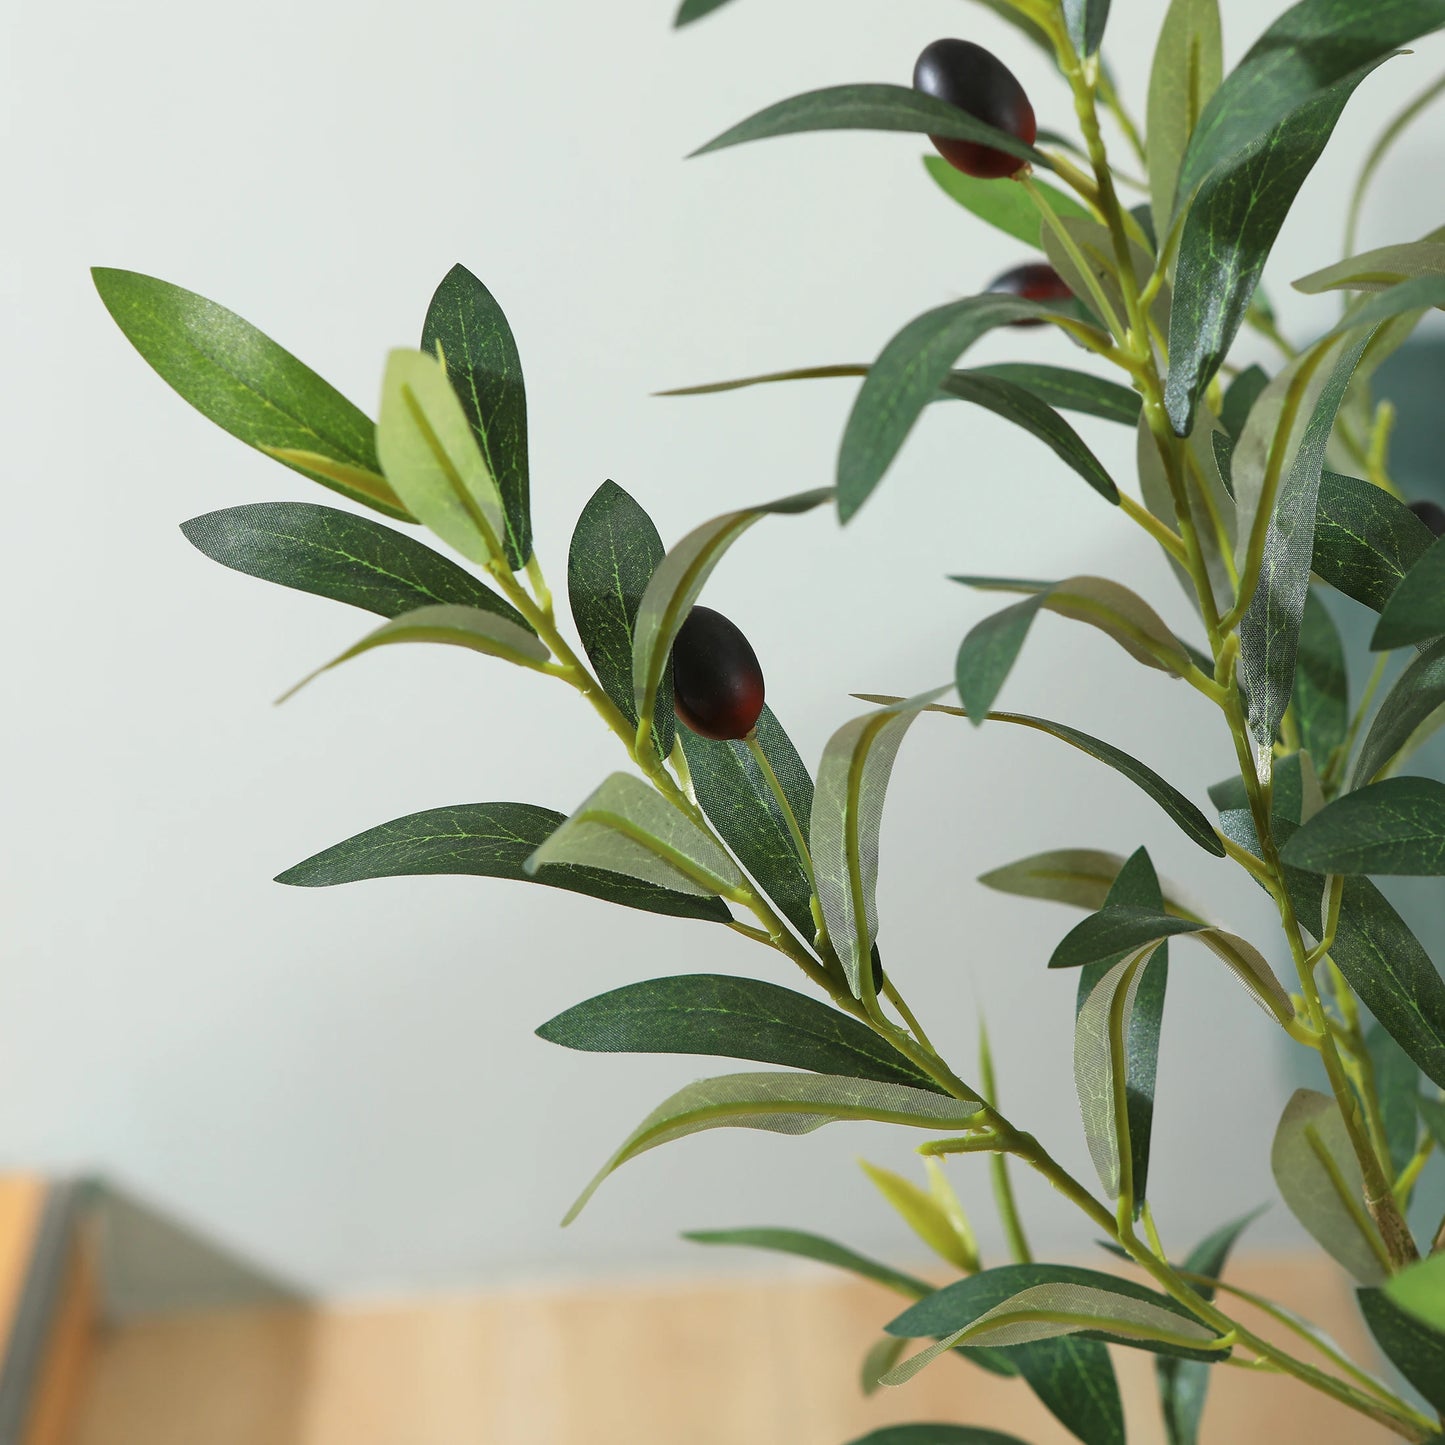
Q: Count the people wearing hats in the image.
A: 0